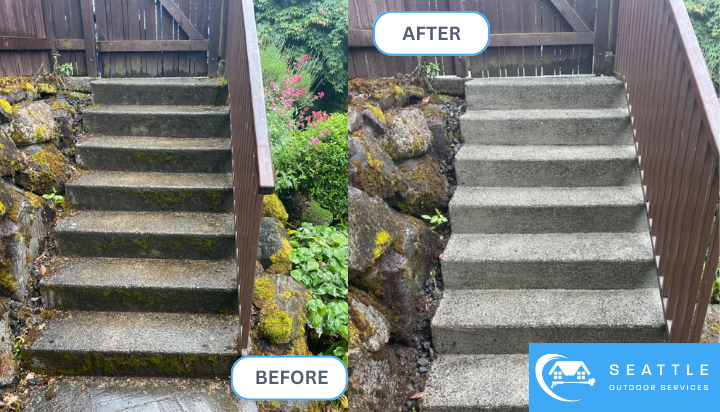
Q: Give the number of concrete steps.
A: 14